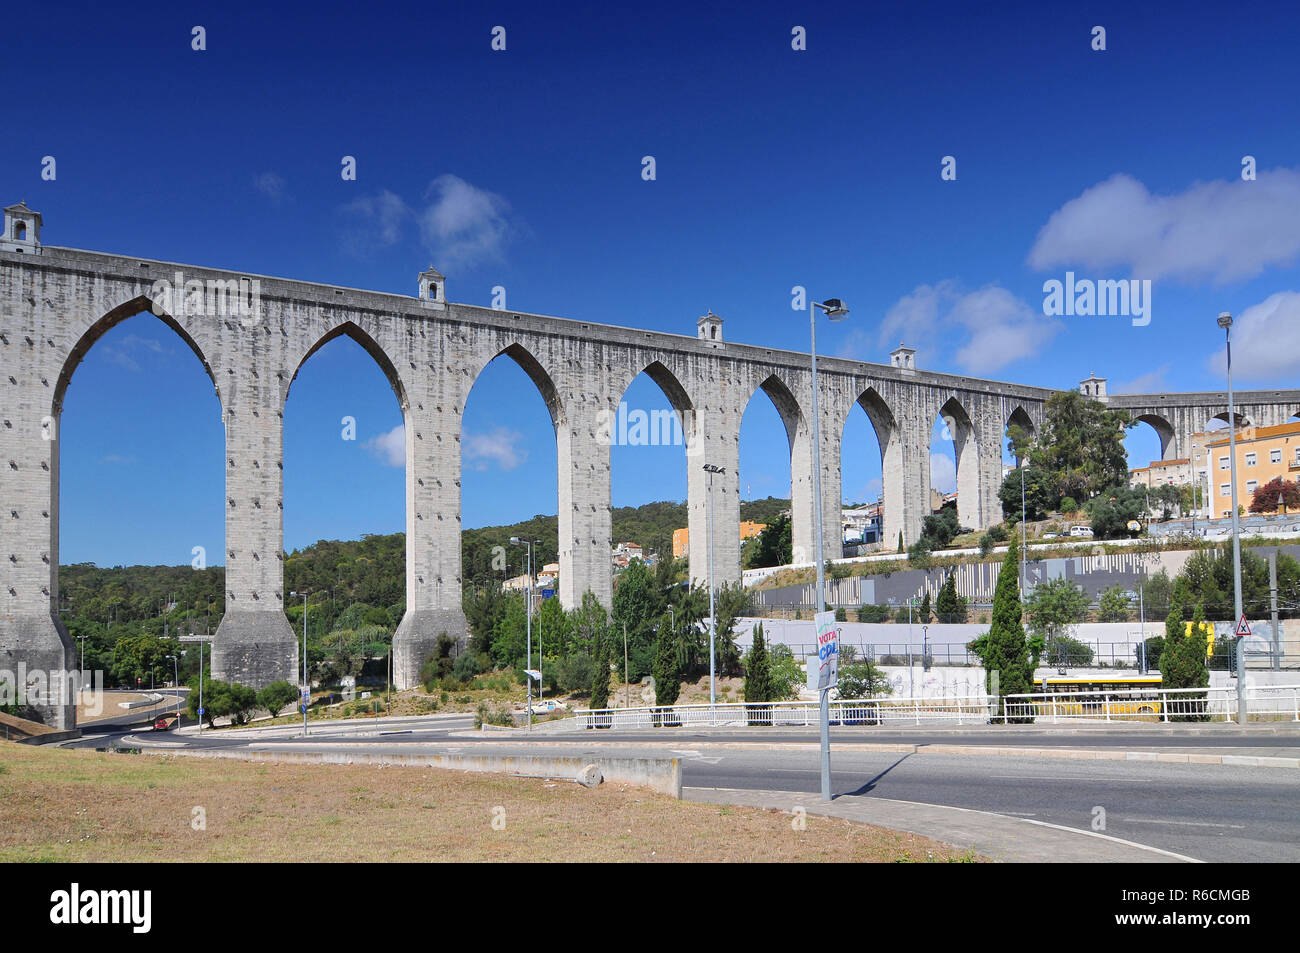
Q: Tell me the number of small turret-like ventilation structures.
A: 5